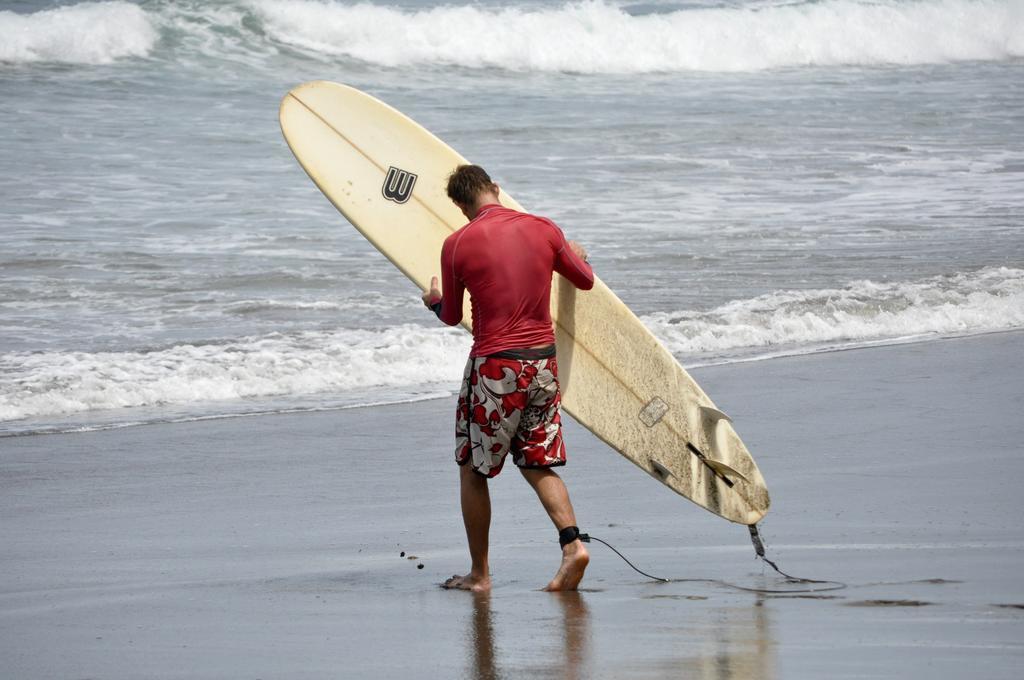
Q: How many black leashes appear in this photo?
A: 1